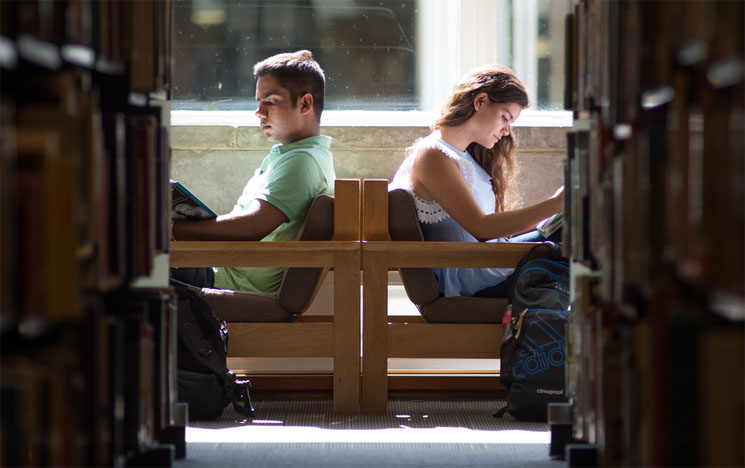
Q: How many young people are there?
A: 2